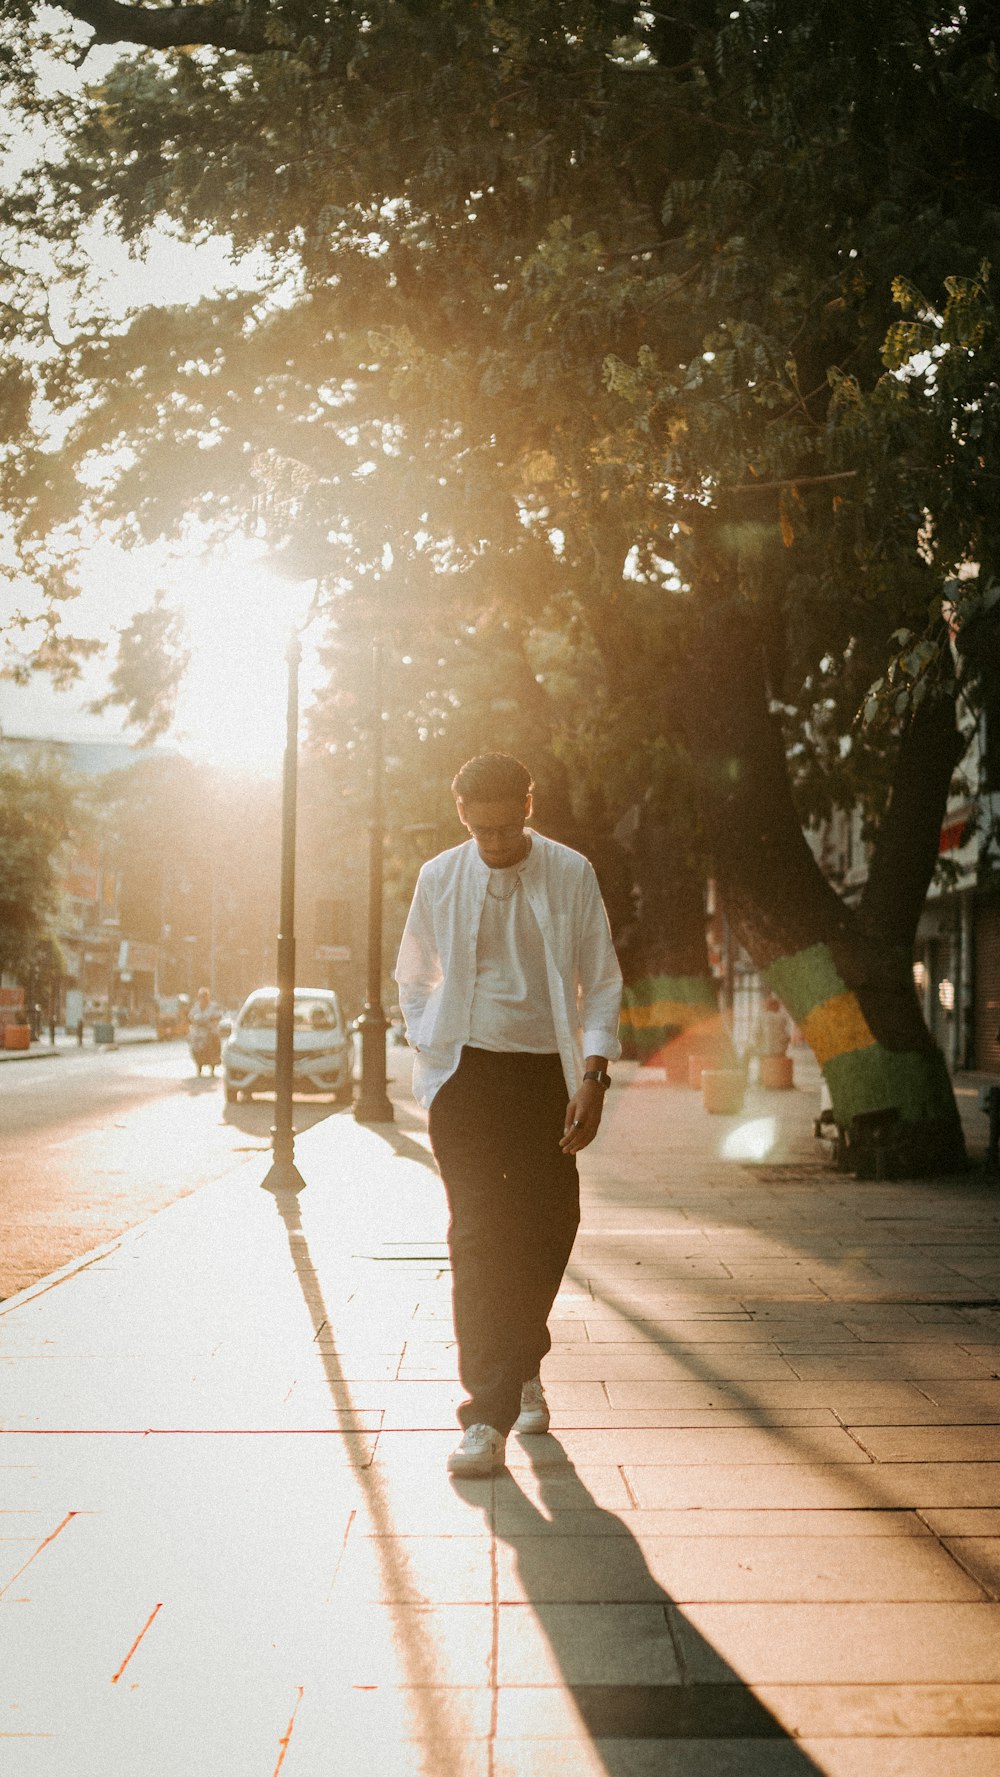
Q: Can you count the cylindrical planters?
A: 3